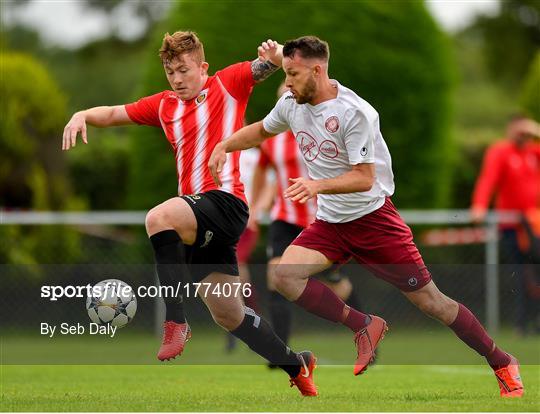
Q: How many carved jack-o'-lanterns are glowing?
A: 0